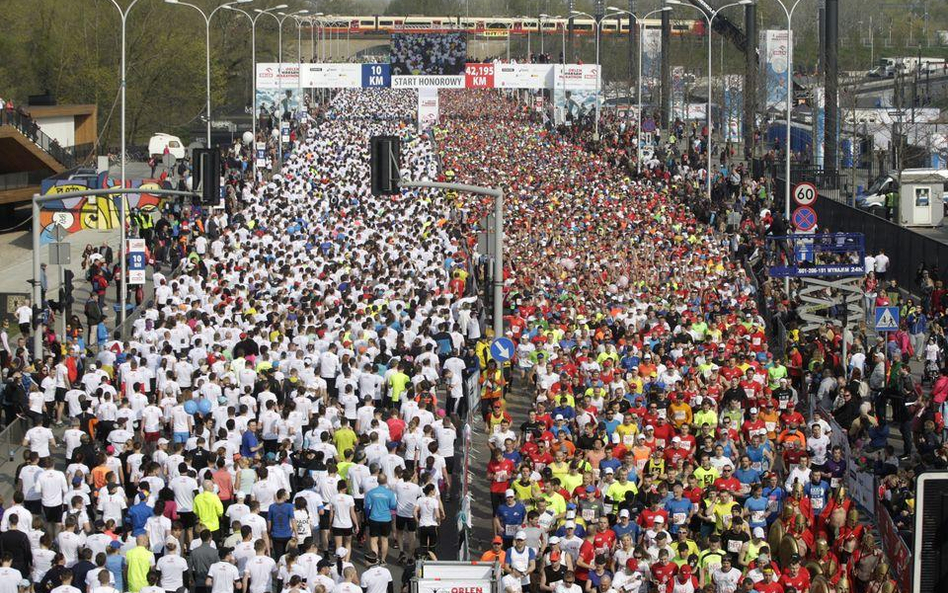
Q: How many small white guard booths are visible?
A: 1